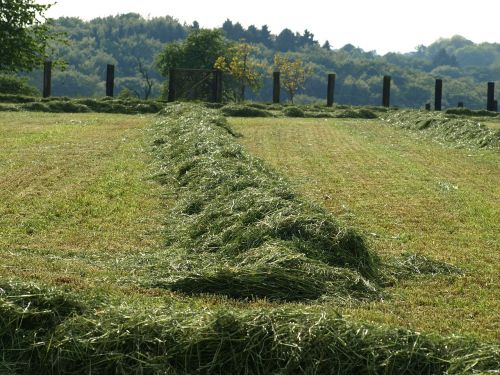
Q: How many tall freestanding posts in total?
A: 7